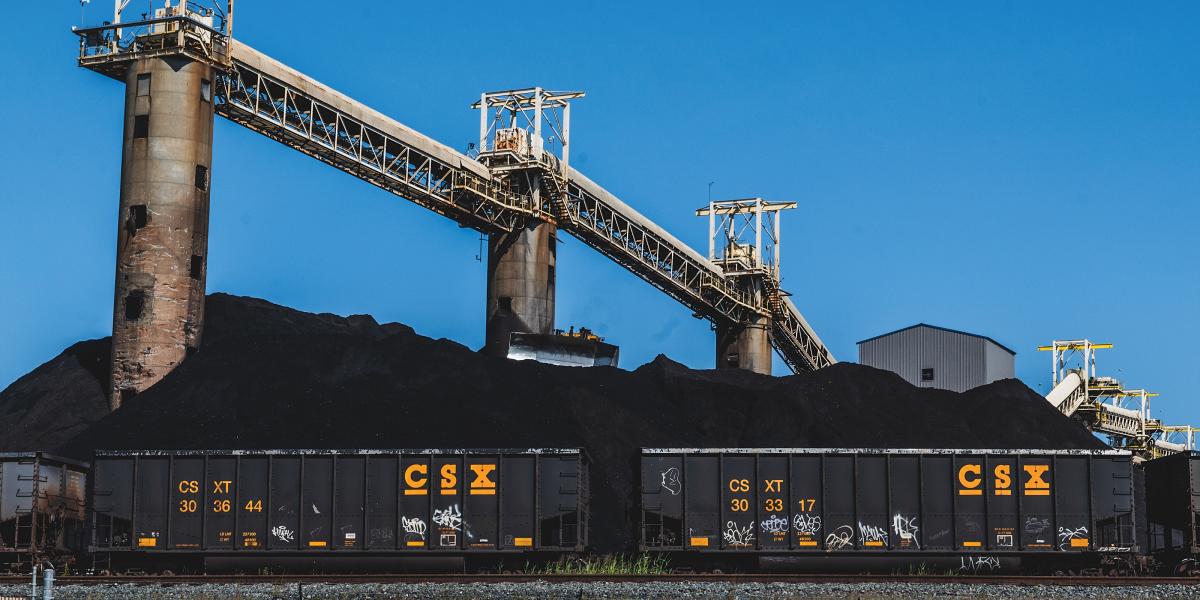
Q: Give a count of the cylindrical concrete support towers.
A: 3